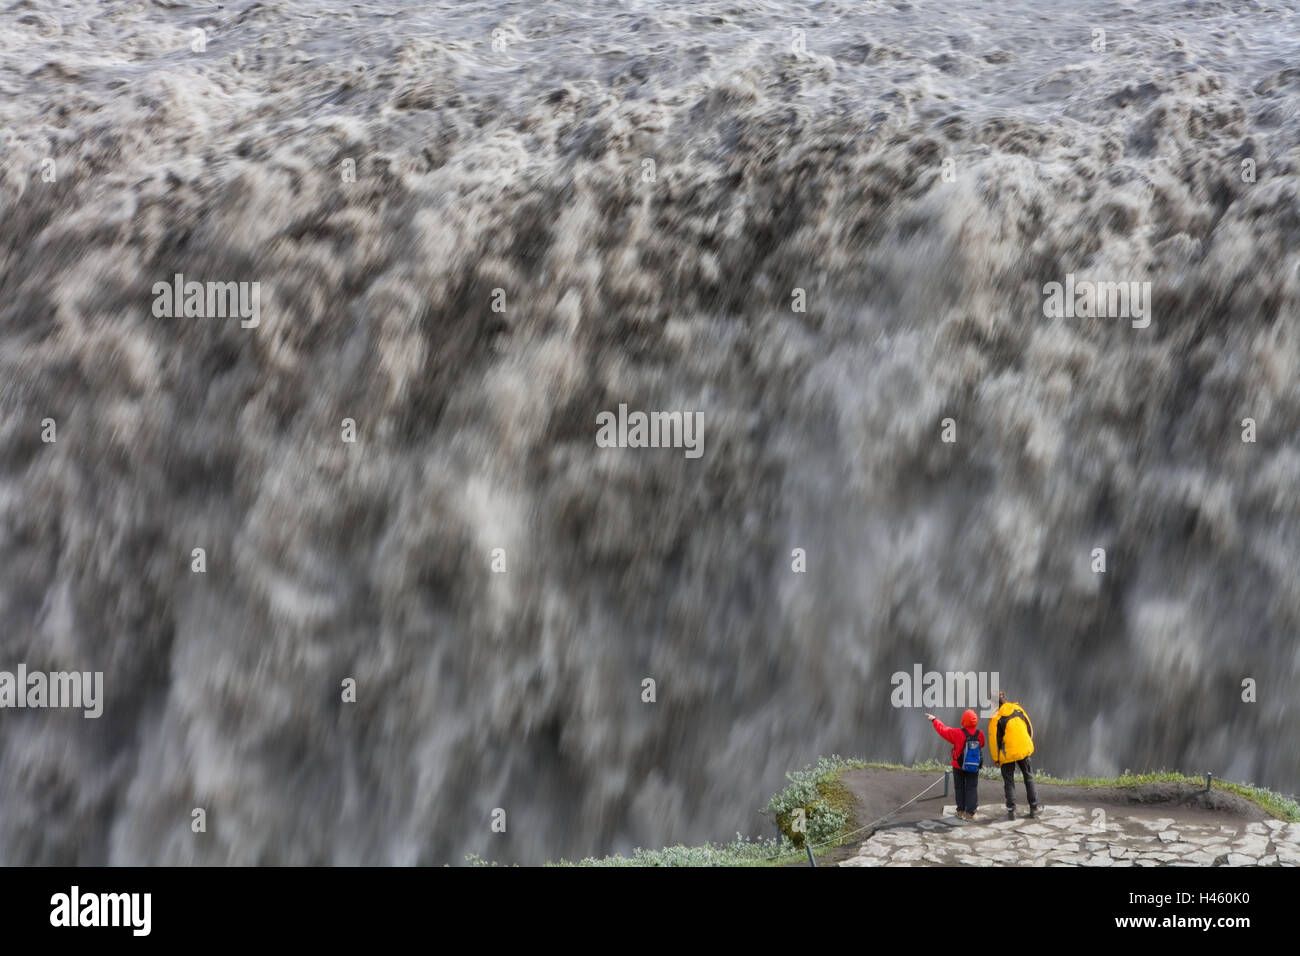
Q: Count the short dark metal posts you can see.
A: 3